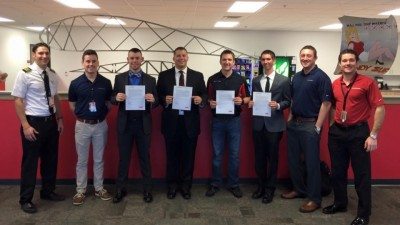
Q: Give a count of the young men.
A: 8